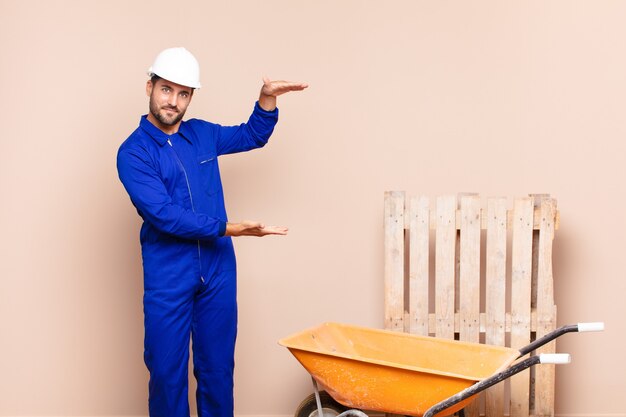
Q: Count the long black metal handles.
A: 2